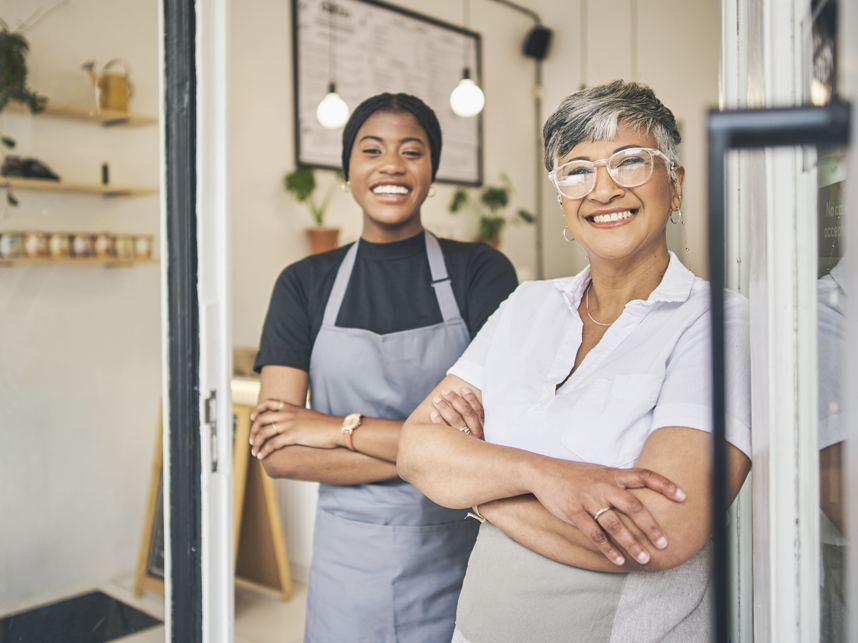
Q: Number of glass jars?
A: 7